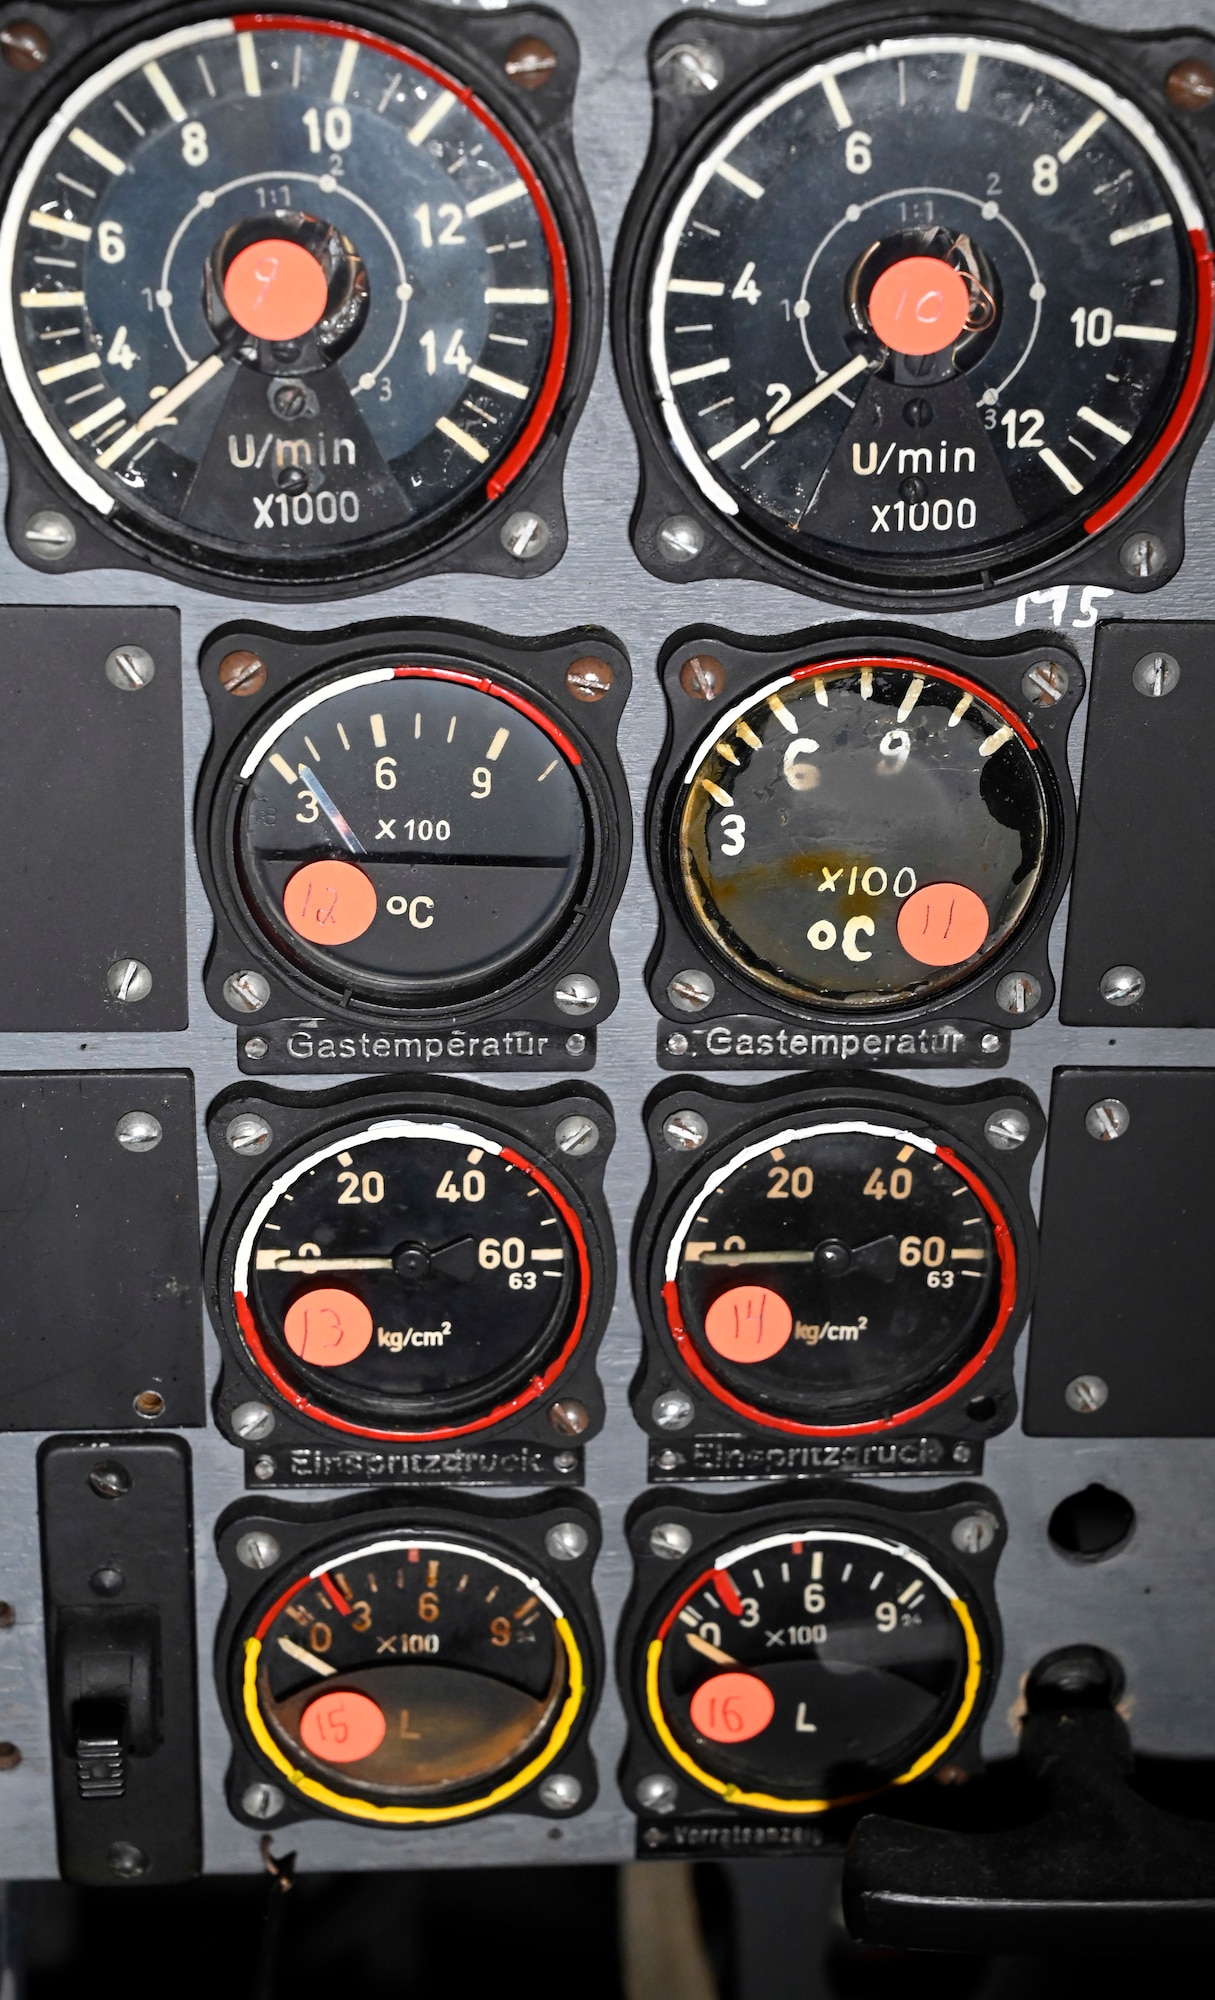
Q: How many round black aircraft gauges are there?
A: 8